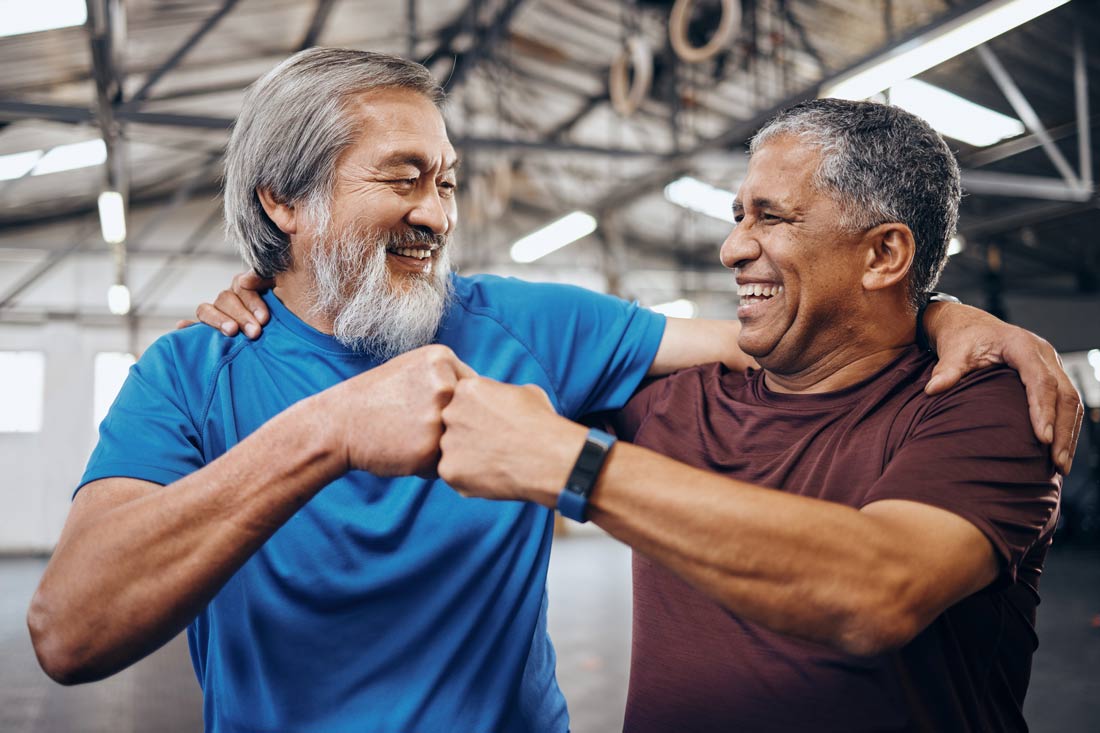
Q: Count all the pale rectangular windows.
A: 2